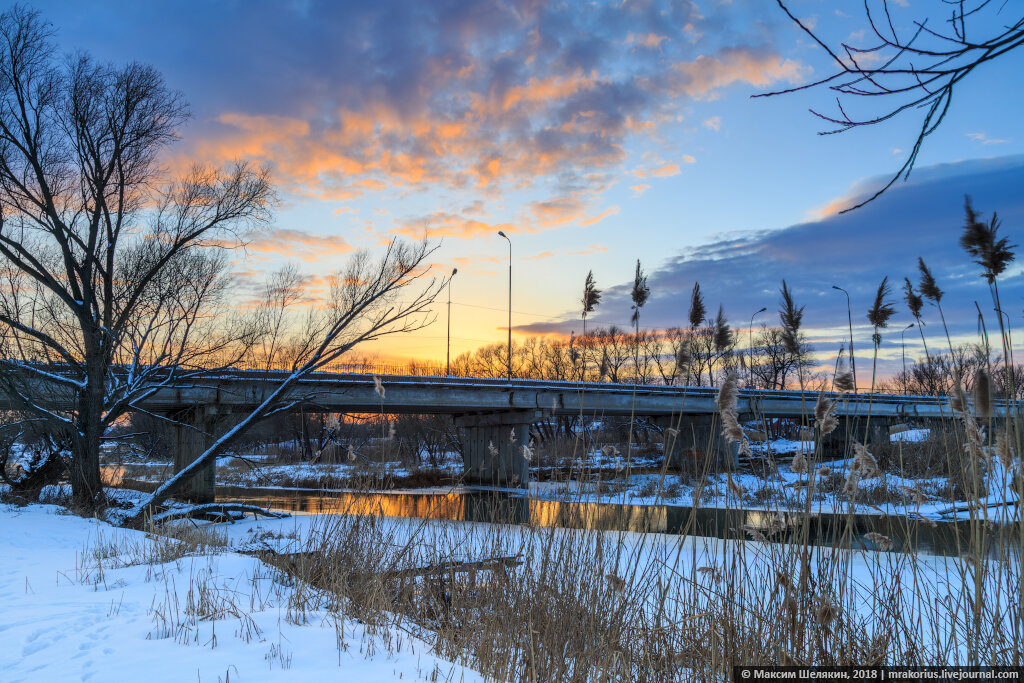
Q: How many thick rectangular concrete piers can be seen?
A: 4